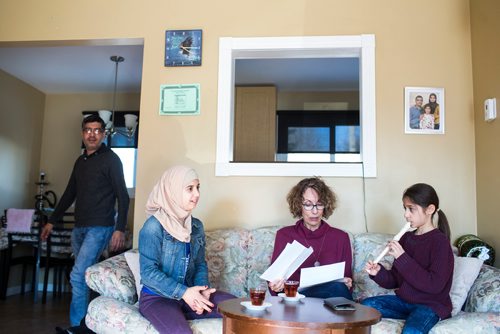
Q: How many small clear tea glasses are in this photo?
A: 2